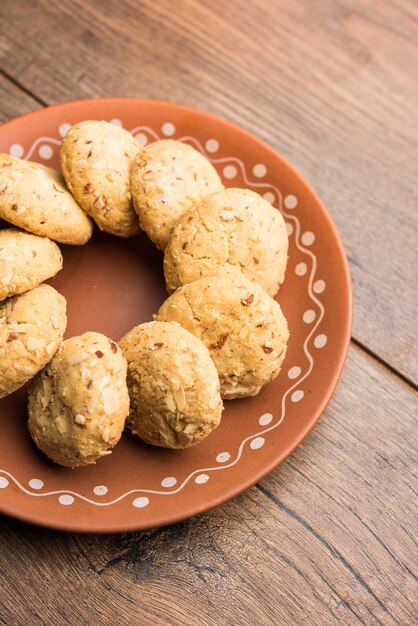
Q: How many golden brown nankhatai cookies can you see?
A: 9